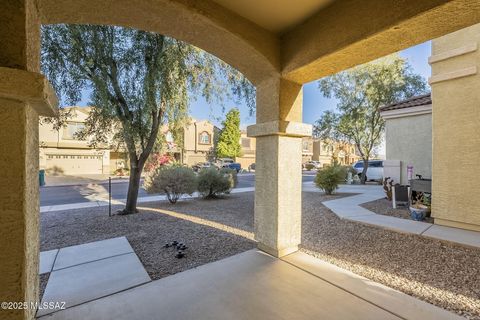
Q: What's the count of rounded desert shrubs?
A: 3